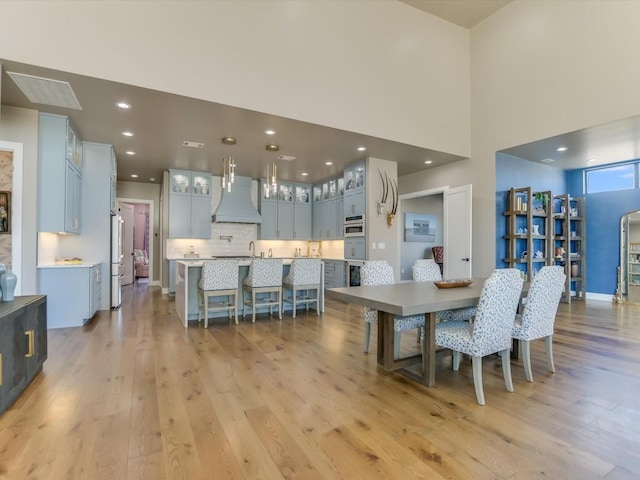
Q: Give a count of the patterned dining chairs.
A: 4